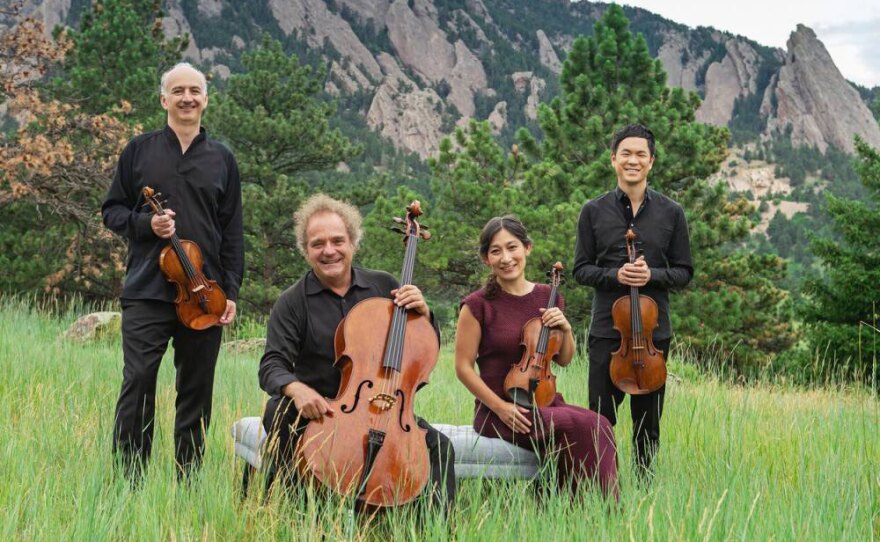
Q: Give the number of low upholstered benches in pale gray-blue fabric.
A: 1